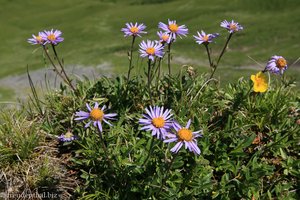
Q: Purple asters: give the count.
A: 13